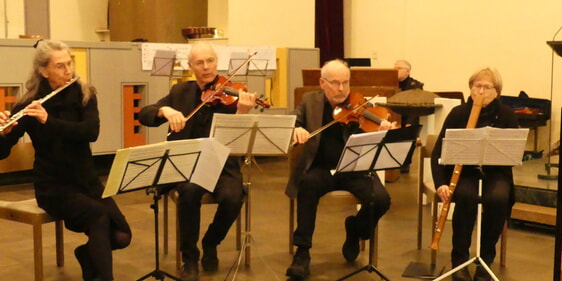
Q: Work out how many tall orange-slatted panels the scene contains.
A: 2